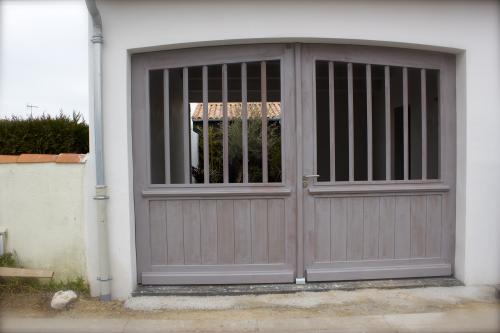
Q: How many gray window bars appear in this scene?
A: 12